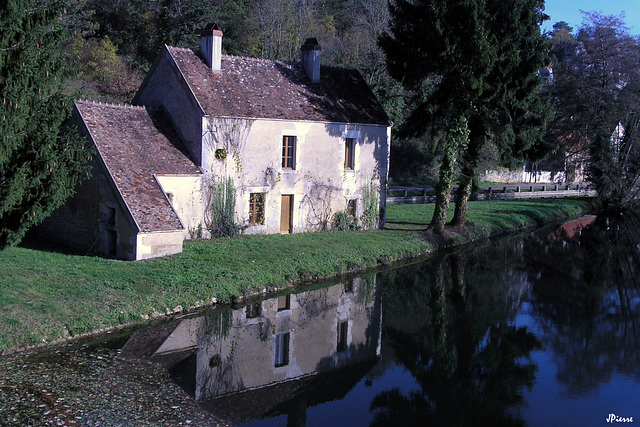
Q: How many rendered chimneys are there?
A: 2